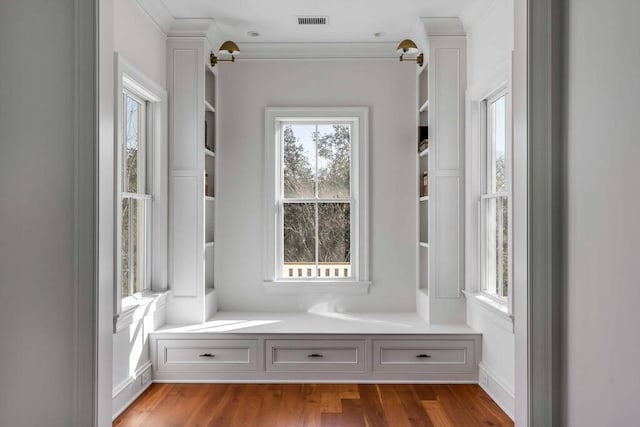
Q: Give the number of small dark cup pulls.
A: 3